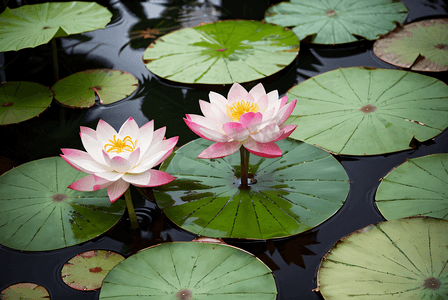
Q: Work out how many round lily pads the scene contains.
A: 14